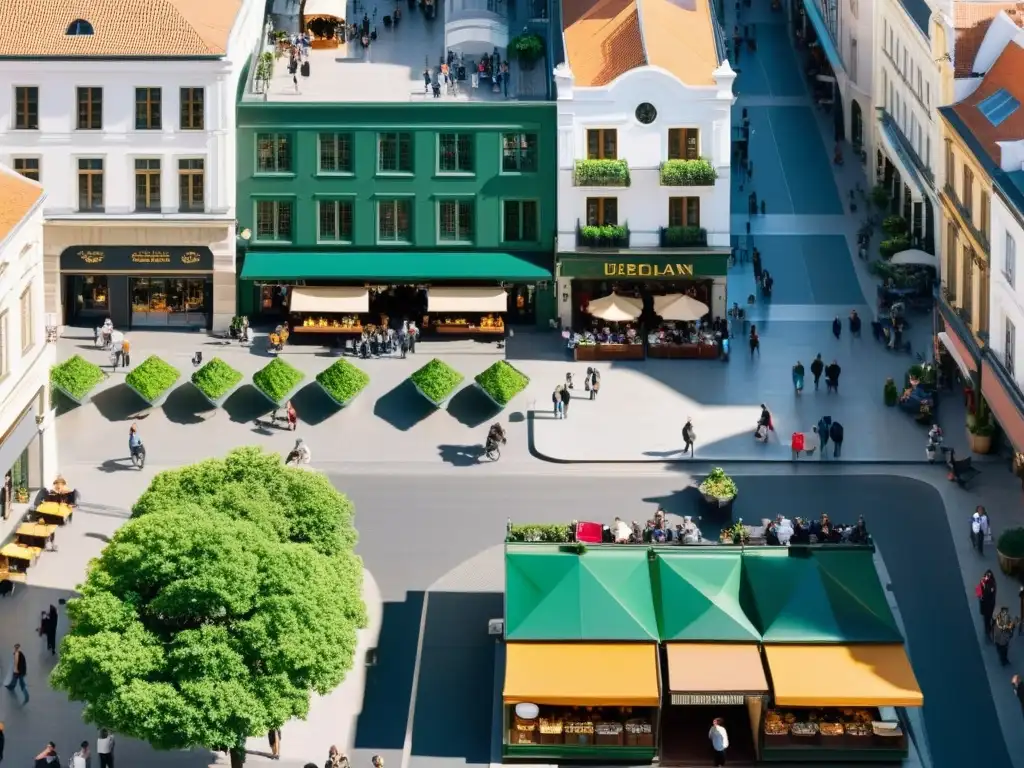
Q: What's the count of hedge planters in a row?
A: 7